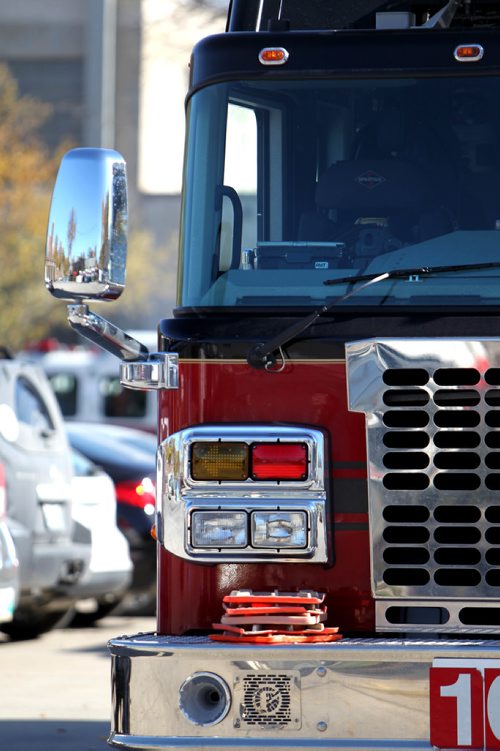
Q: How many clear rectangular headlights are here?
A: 2